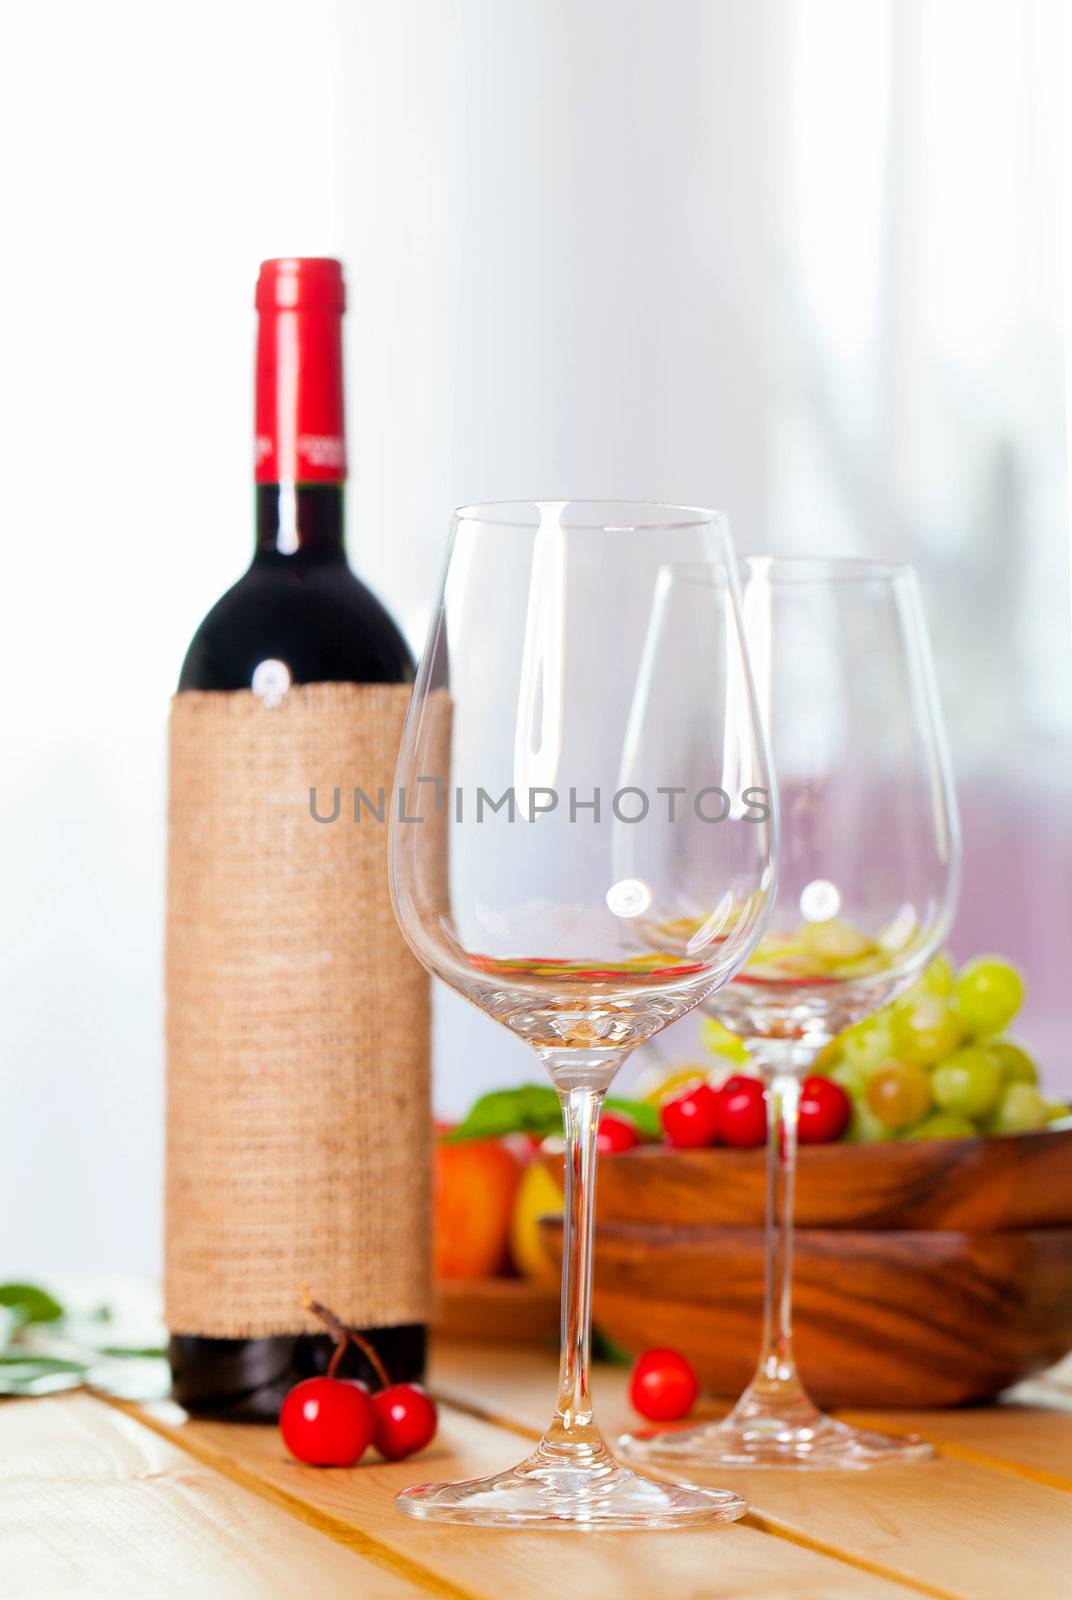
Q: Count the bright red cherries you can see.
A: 7